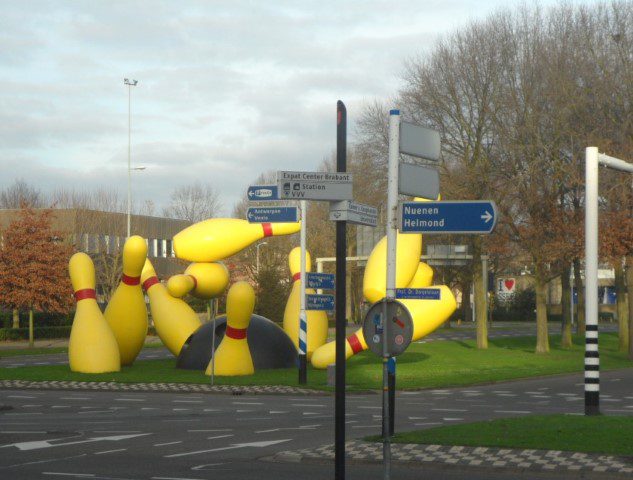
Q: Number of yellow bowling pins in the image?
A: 10